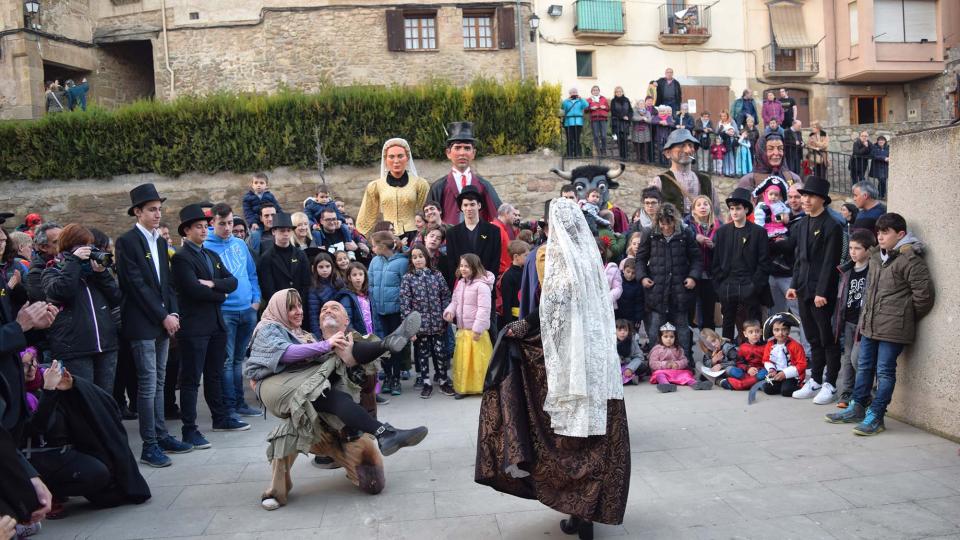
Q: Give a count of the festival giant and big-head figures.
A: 5